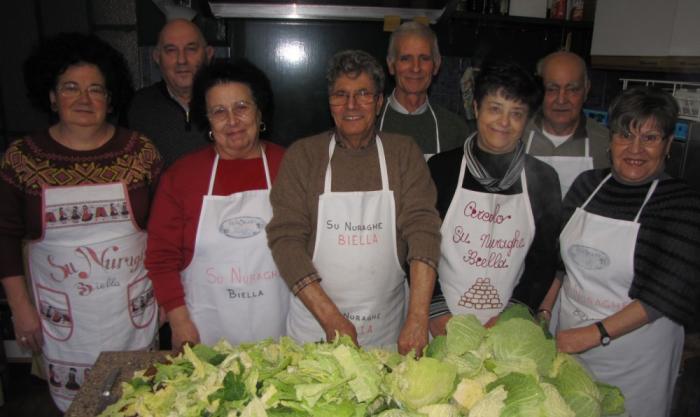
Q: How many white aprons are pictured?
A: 7